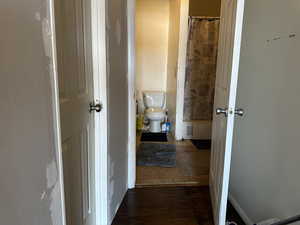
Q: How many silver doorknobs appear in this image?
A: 3